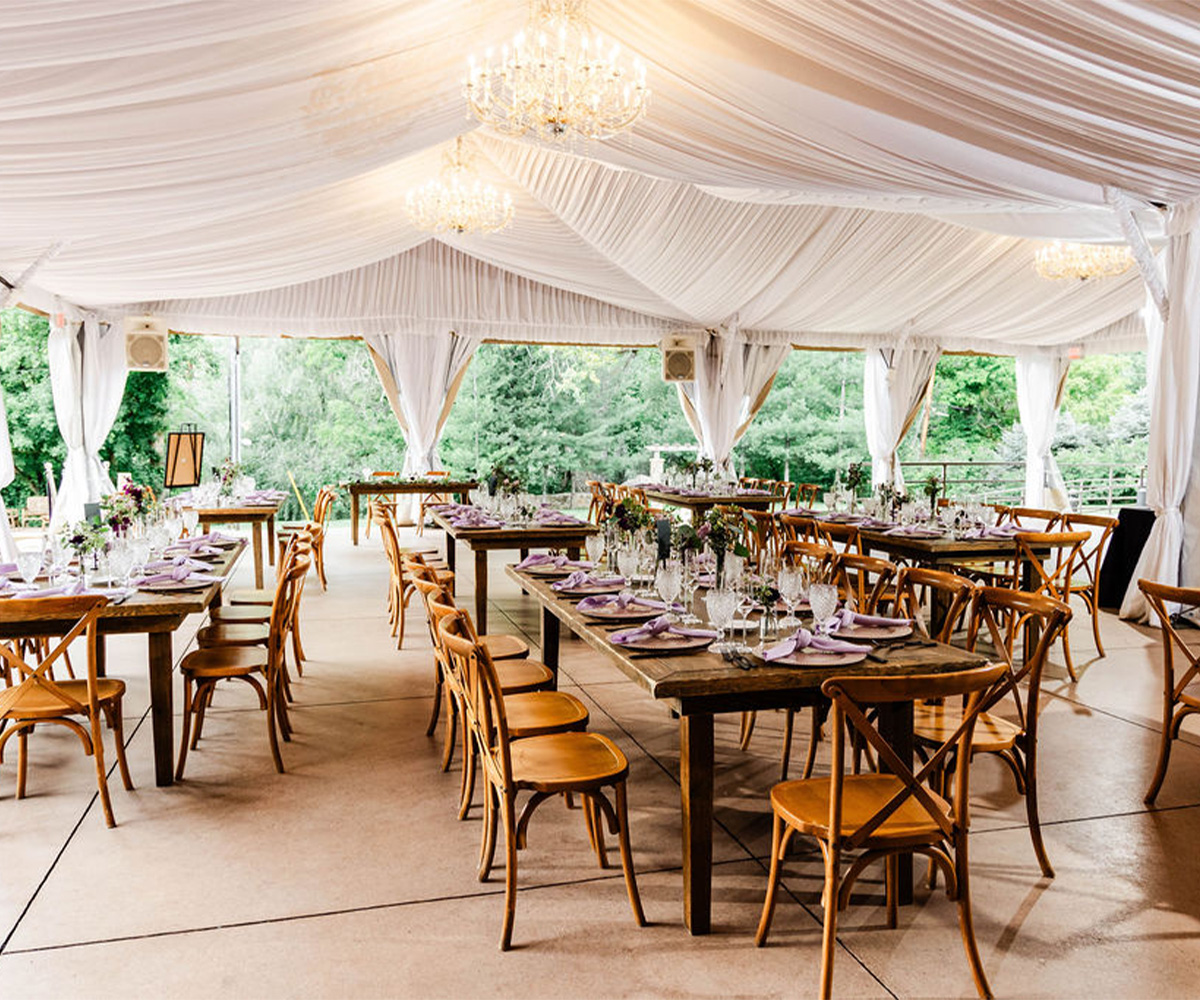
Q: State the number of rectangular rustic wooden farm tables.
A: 7